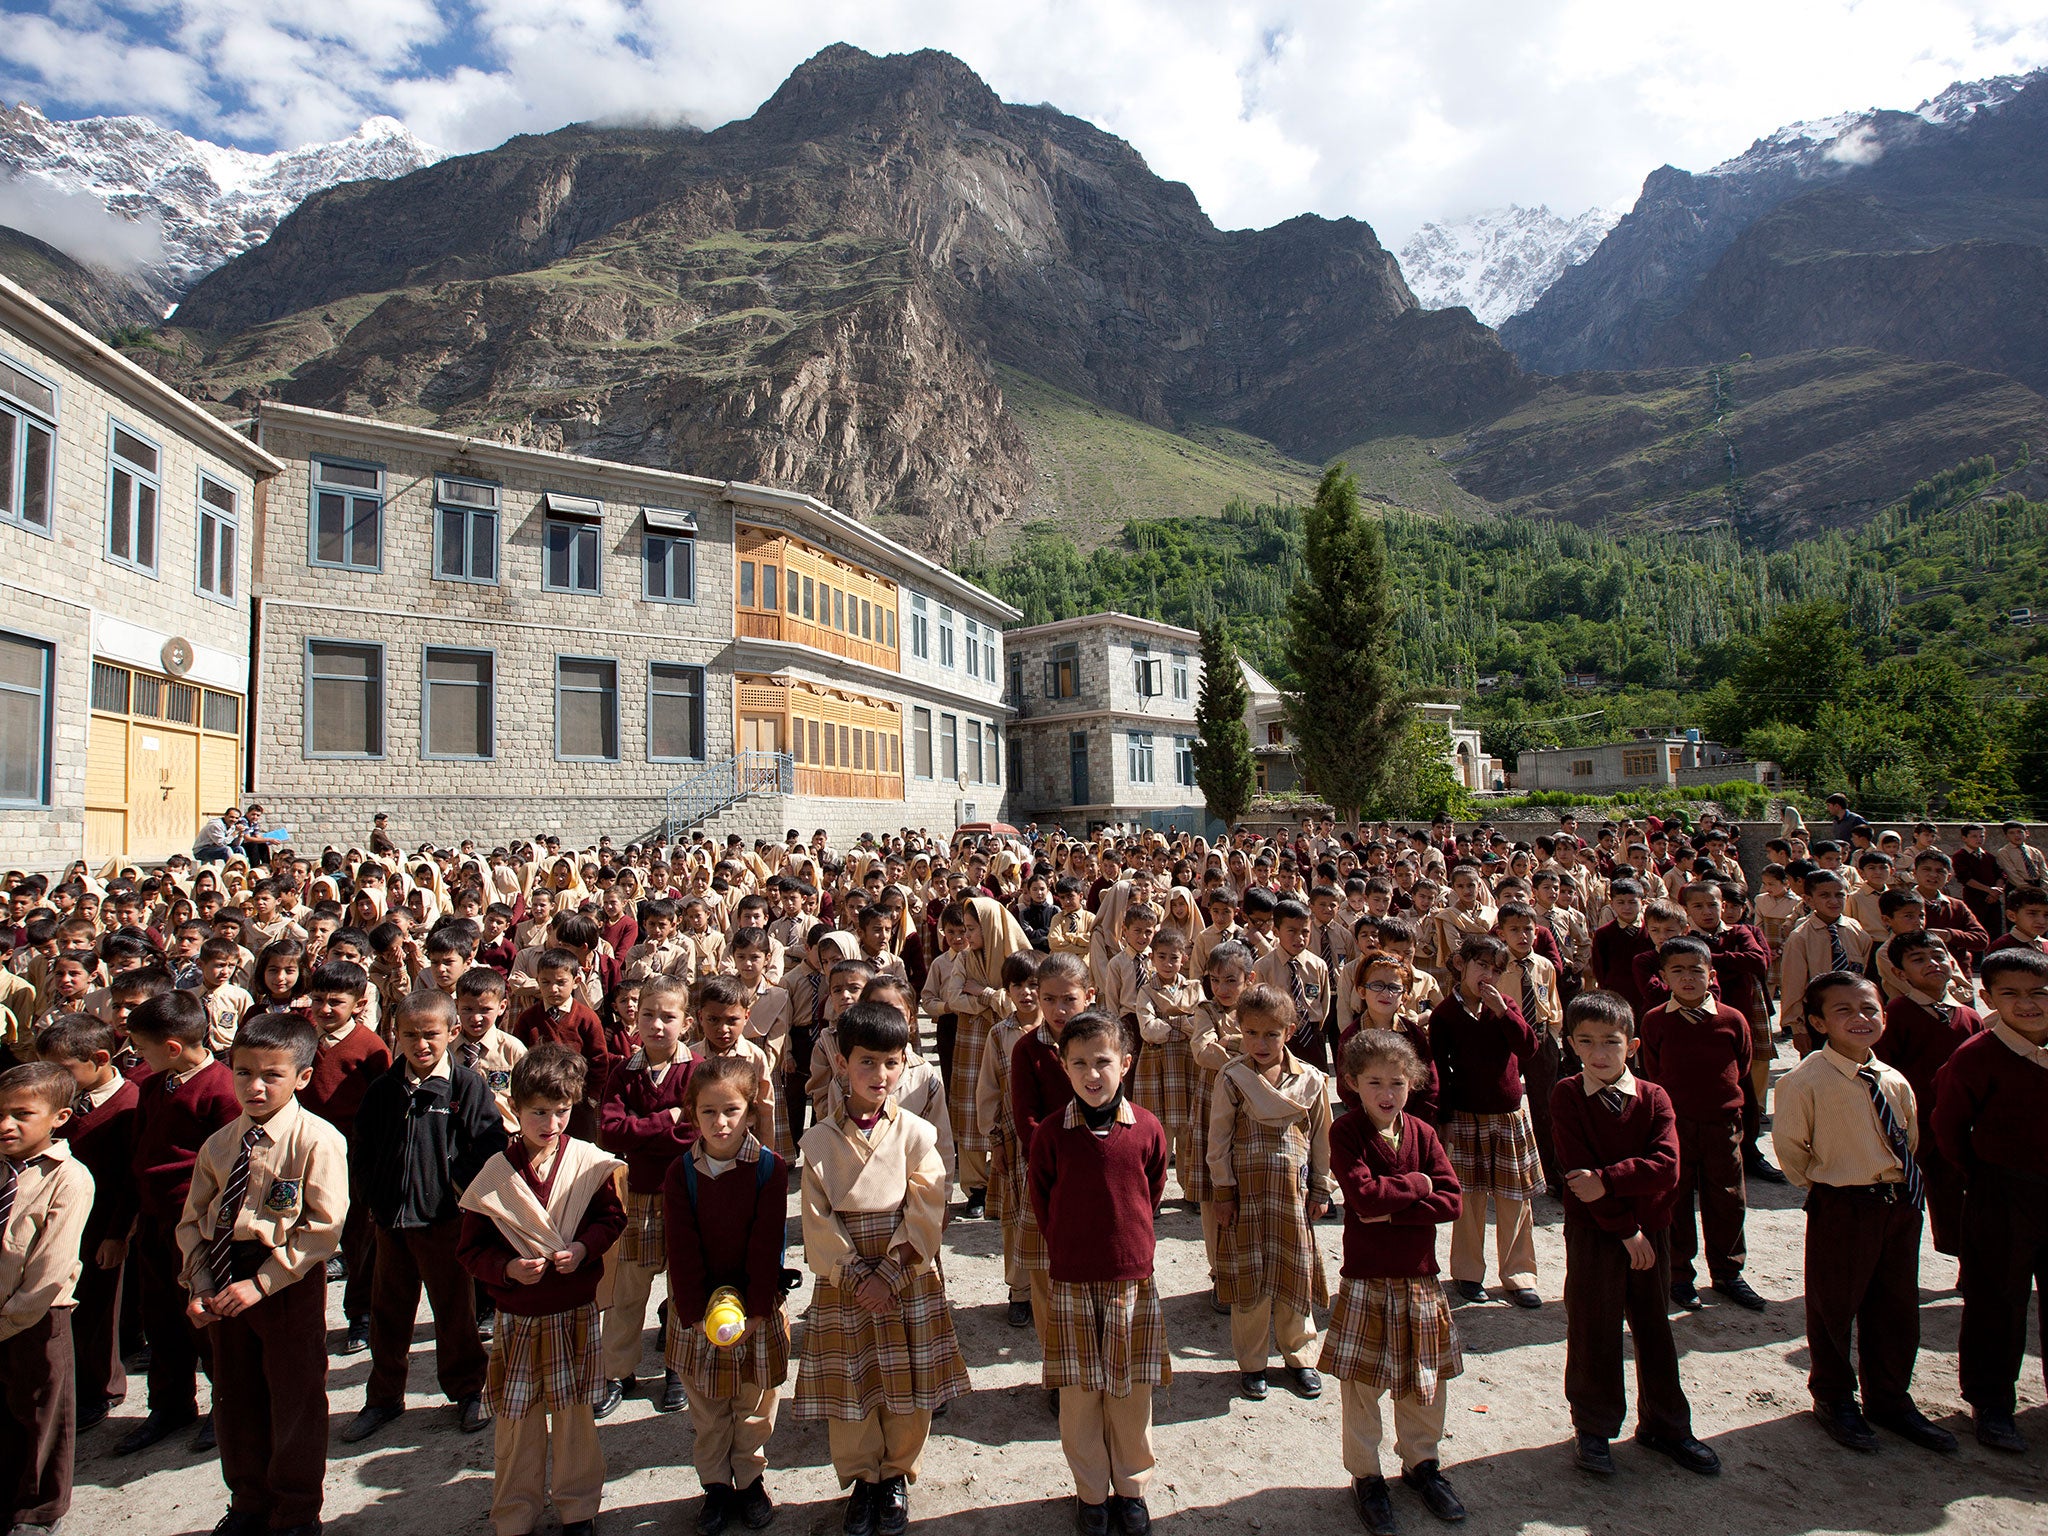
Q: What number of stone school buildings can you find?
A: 3